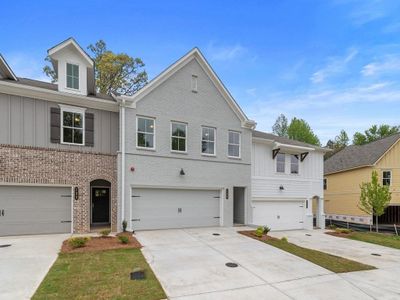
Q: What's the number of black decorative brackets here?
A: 2